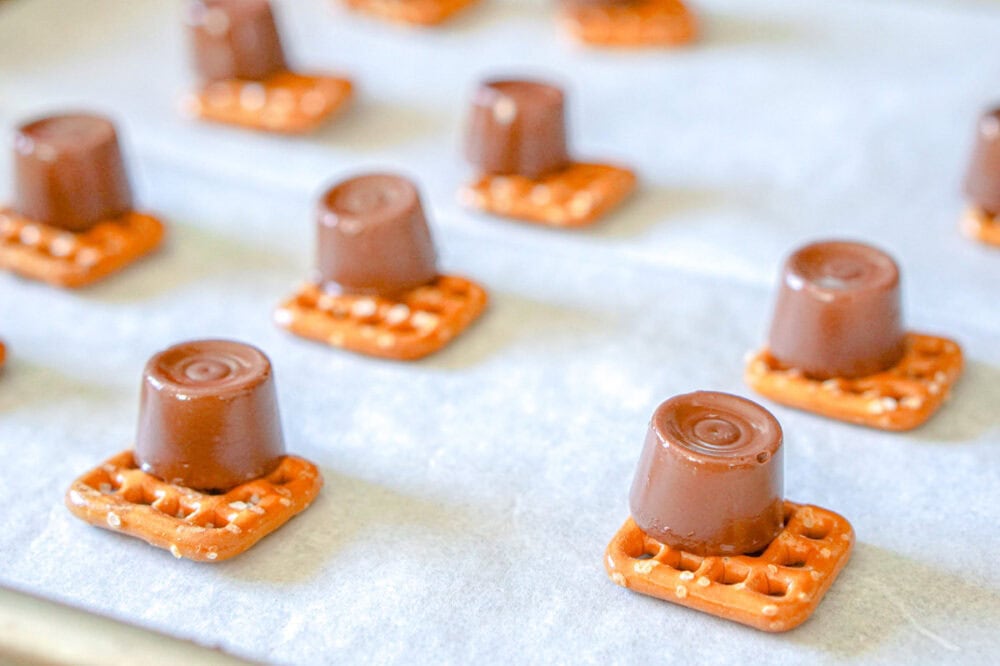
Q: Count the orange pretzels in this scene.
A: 11